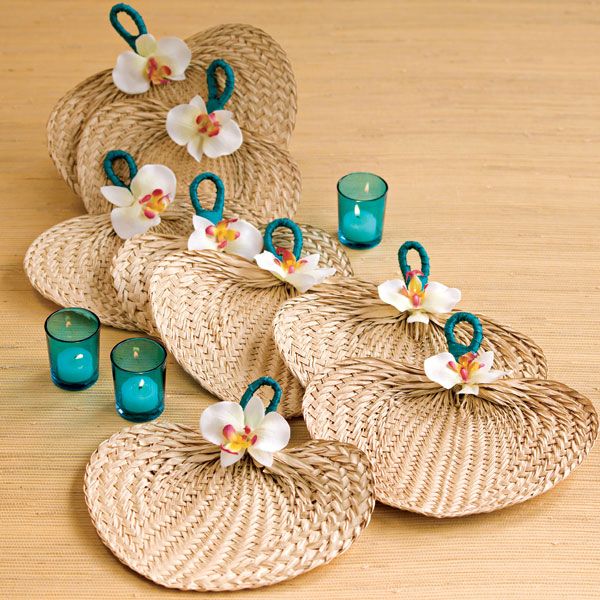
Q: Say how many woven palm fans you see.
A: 8